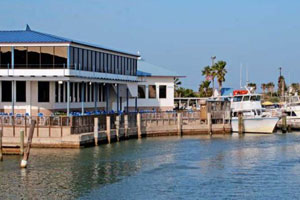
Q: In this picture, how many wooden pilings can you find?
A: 12